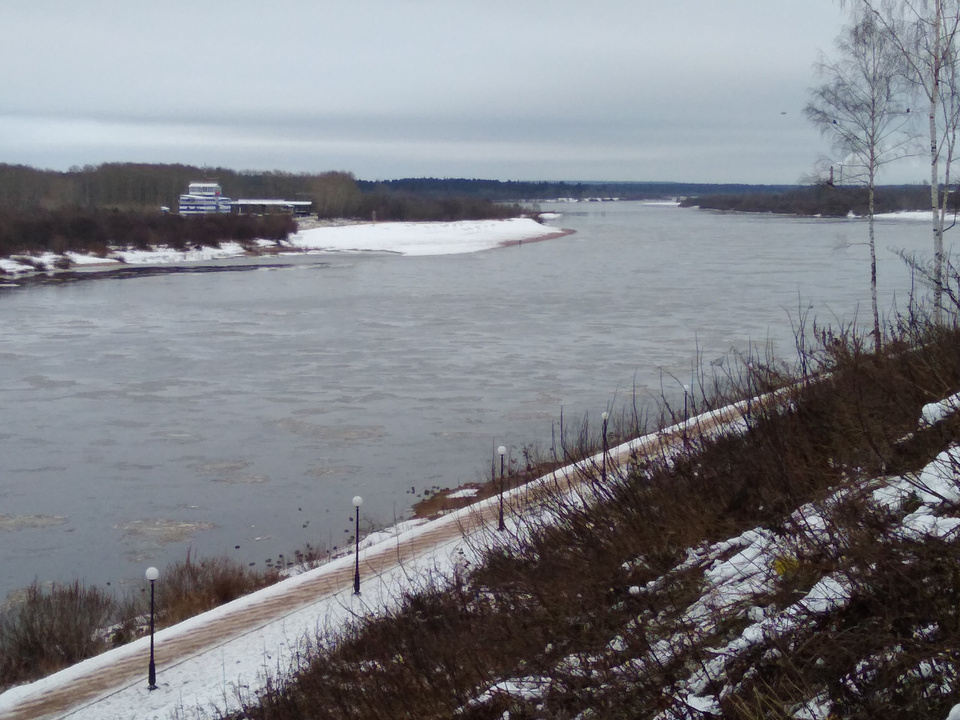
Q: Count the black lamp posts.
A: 5